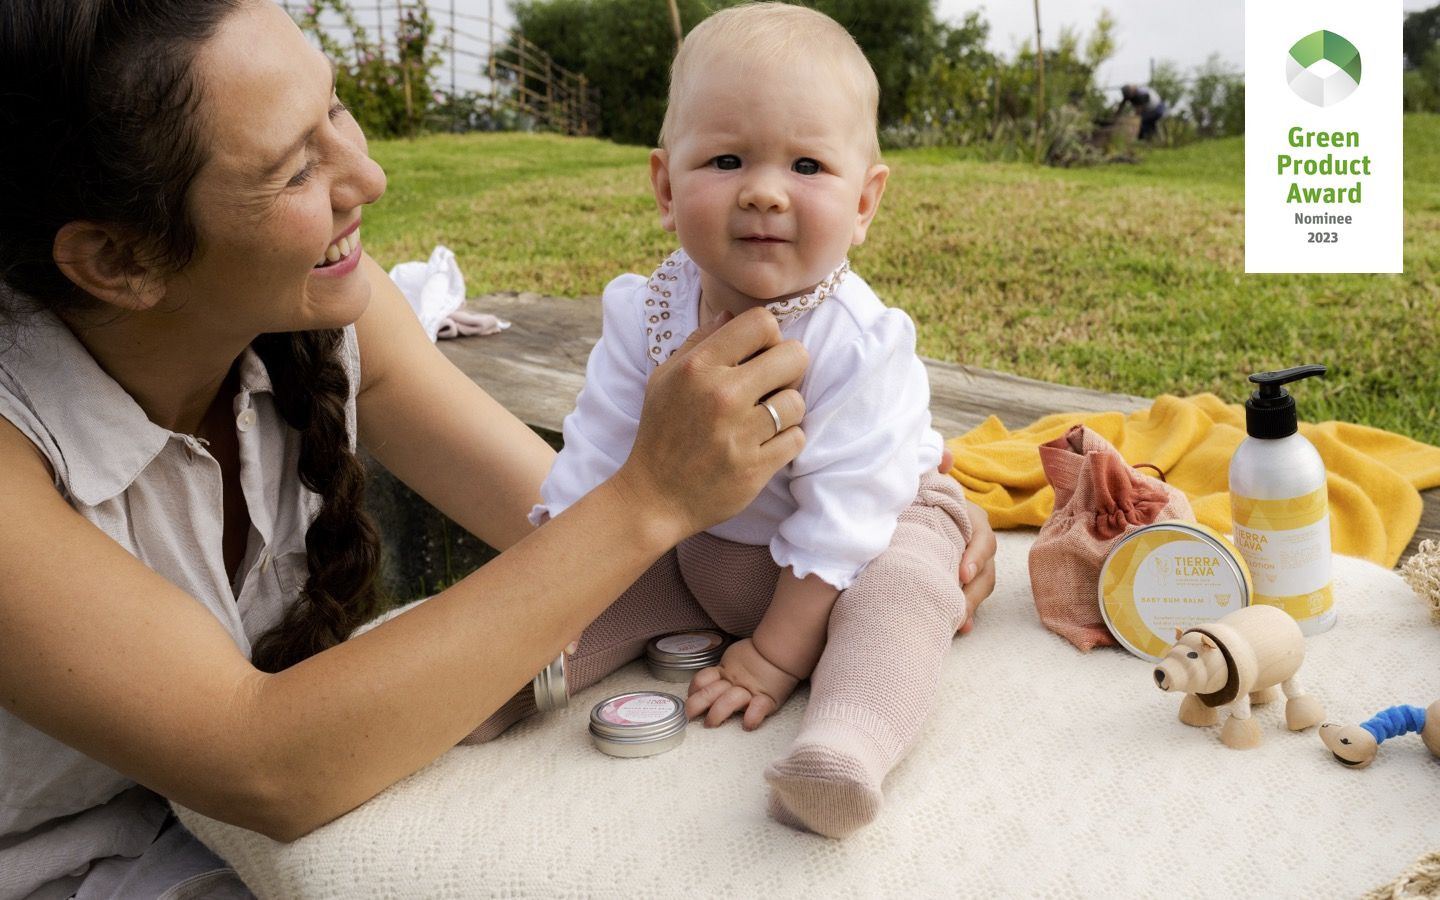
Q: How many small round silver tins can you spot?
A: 3